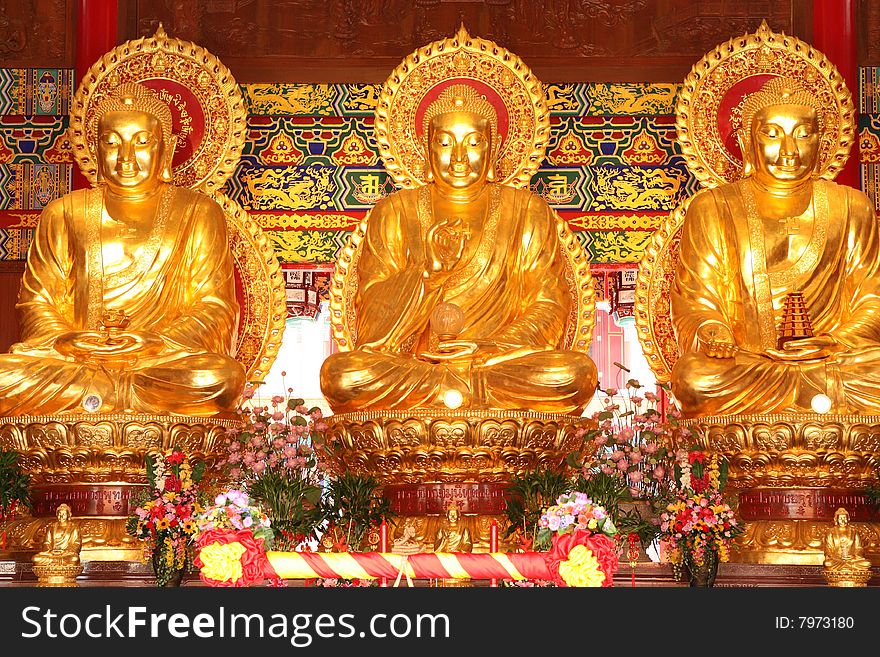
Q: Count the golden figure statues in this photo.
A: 6